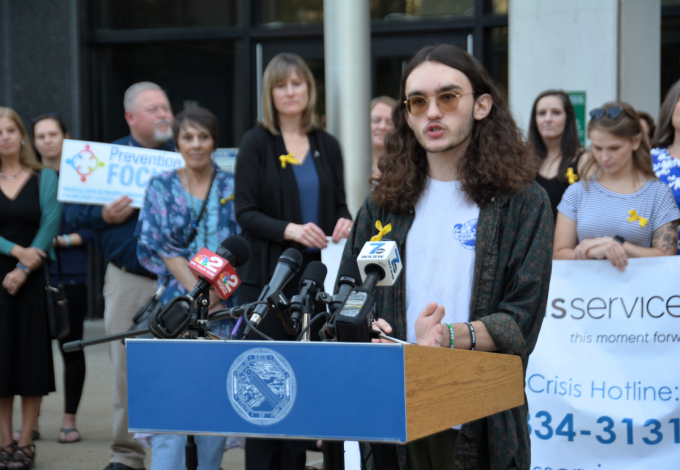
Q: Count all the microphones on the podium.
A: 5